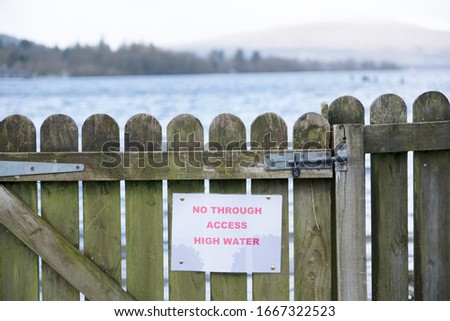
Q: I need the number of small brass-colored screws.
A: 4